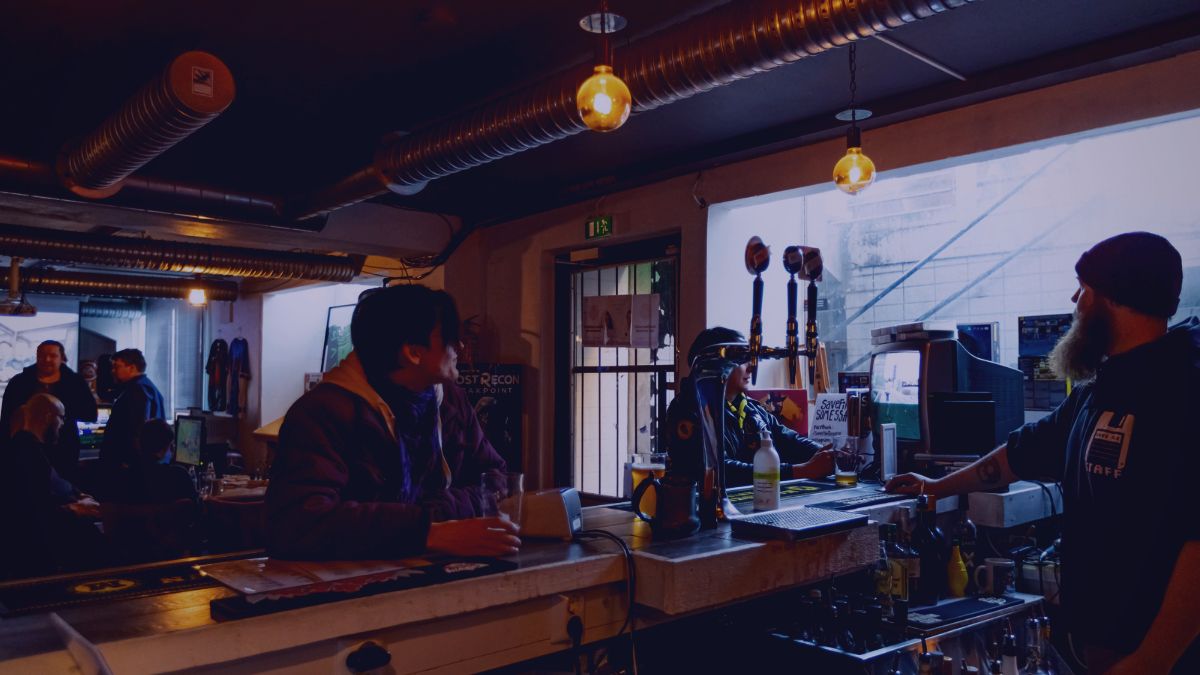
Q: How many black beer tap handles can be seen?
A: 3